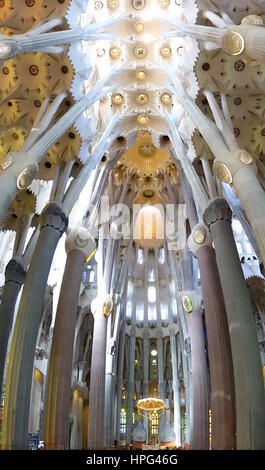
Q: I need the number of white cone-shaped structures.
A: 2